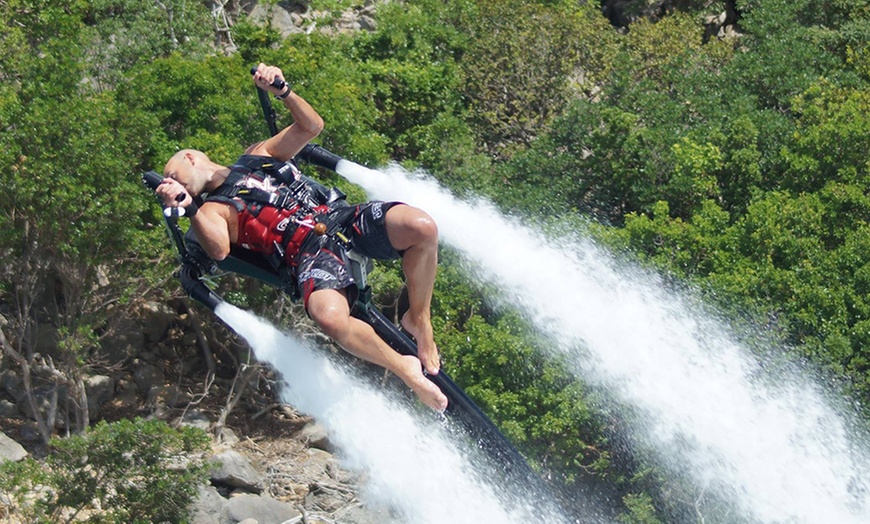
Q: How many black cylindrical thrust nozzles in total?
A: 2